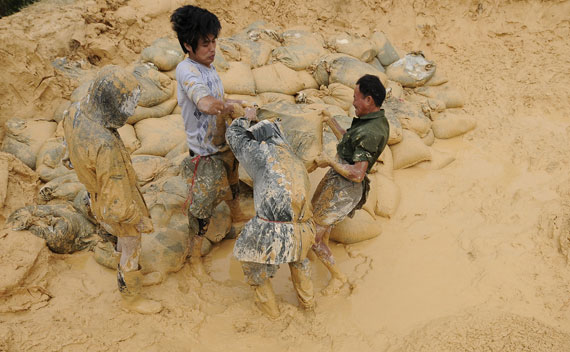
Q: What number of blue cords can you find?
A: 0